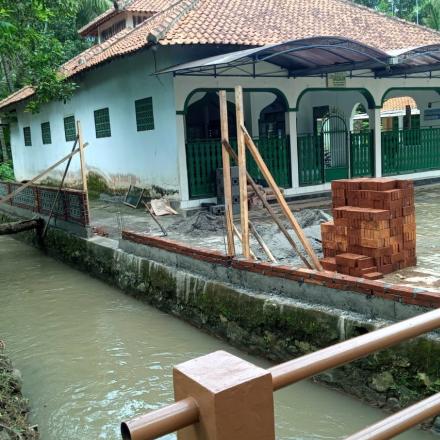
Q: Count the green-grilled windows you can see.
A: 5